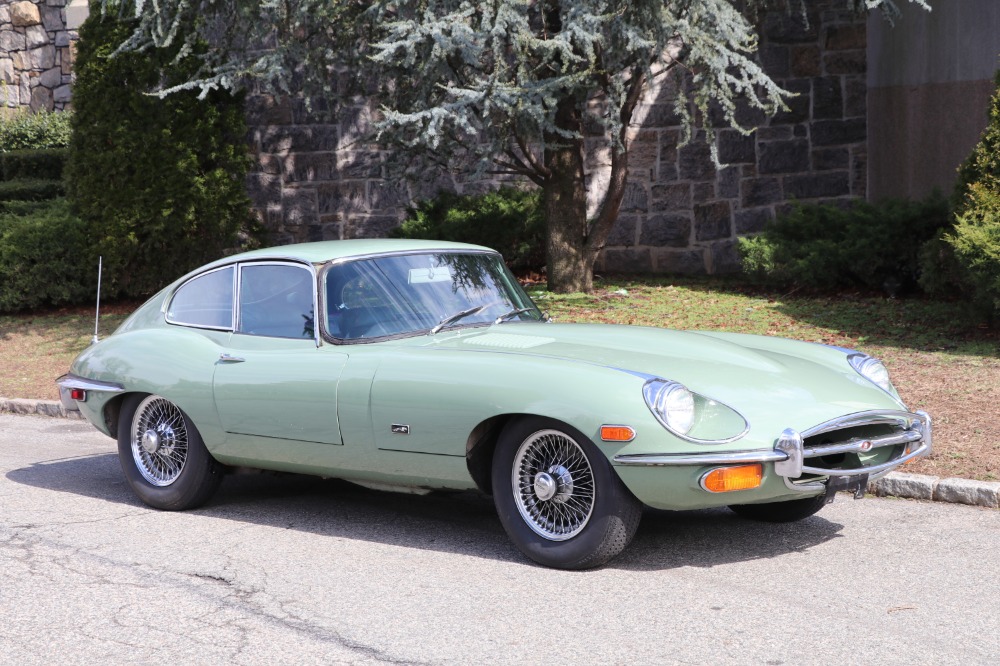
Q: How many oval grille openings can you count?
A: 1